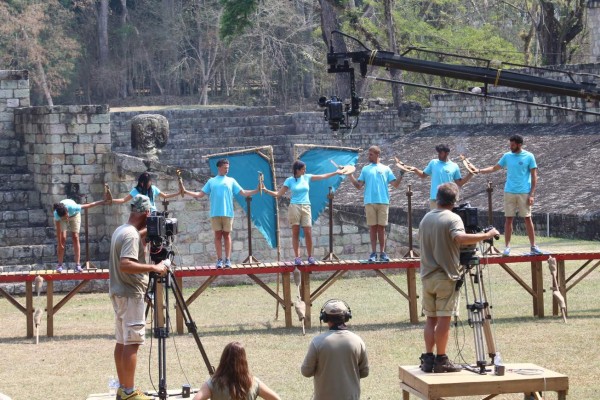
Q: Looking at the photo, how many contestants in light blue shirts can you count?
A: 7